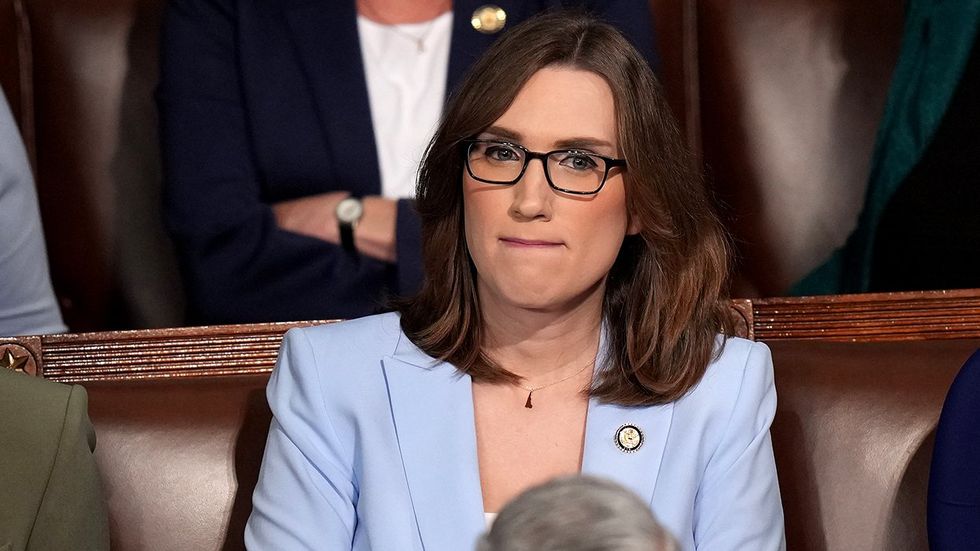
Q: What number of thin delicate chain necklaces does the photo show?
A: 2